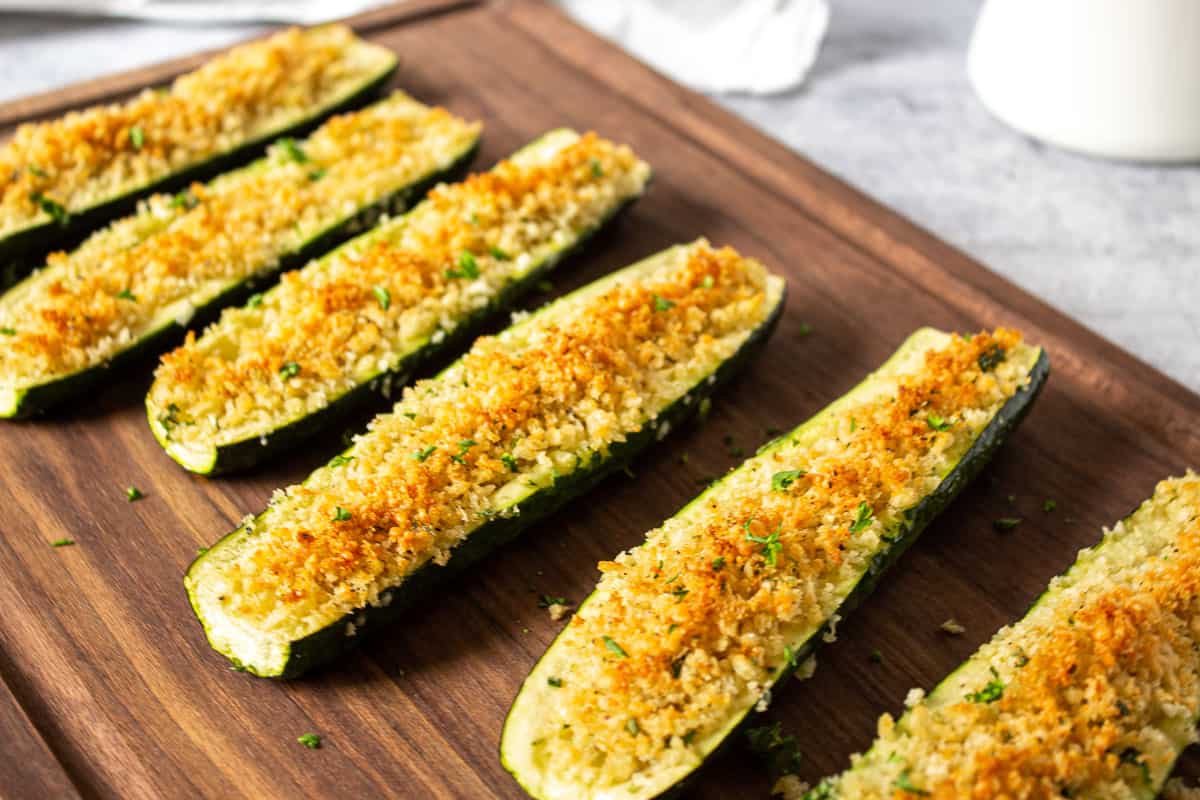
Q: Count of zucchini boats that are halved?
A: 6